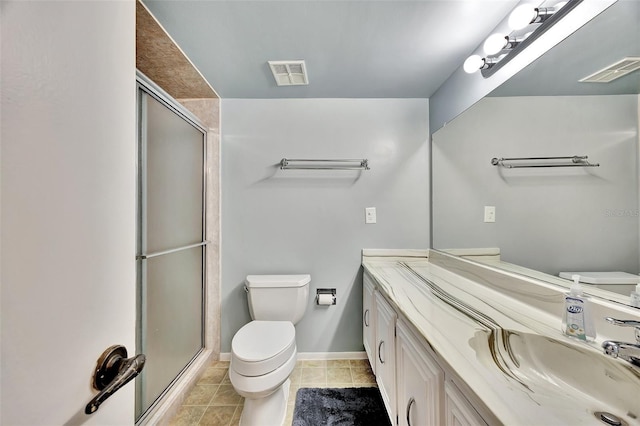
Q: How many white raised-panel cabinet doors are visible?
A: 4